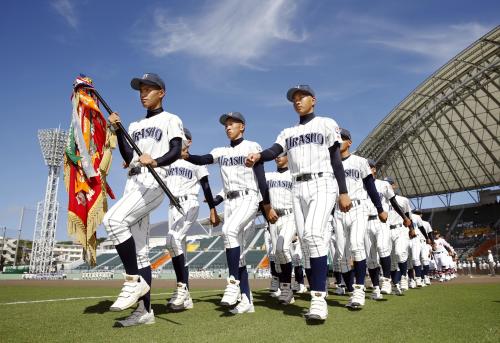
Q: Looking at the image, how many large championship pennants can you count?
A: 1